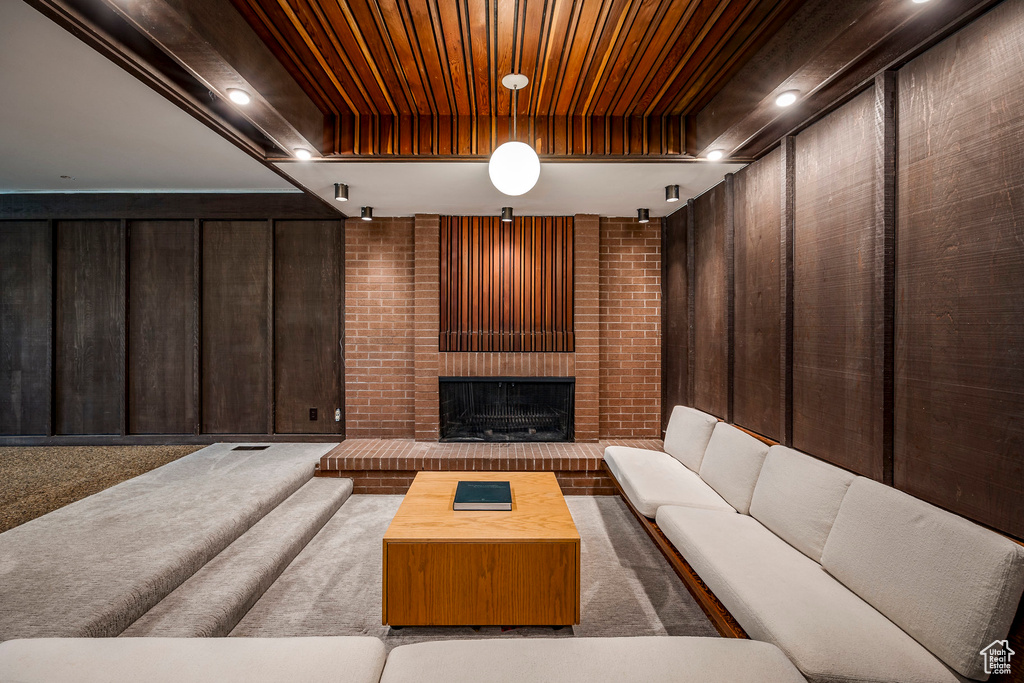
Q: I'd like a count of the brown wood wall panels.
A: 10